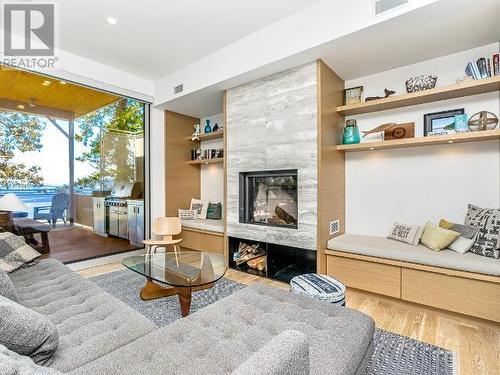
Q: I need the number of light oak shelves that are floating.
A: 4